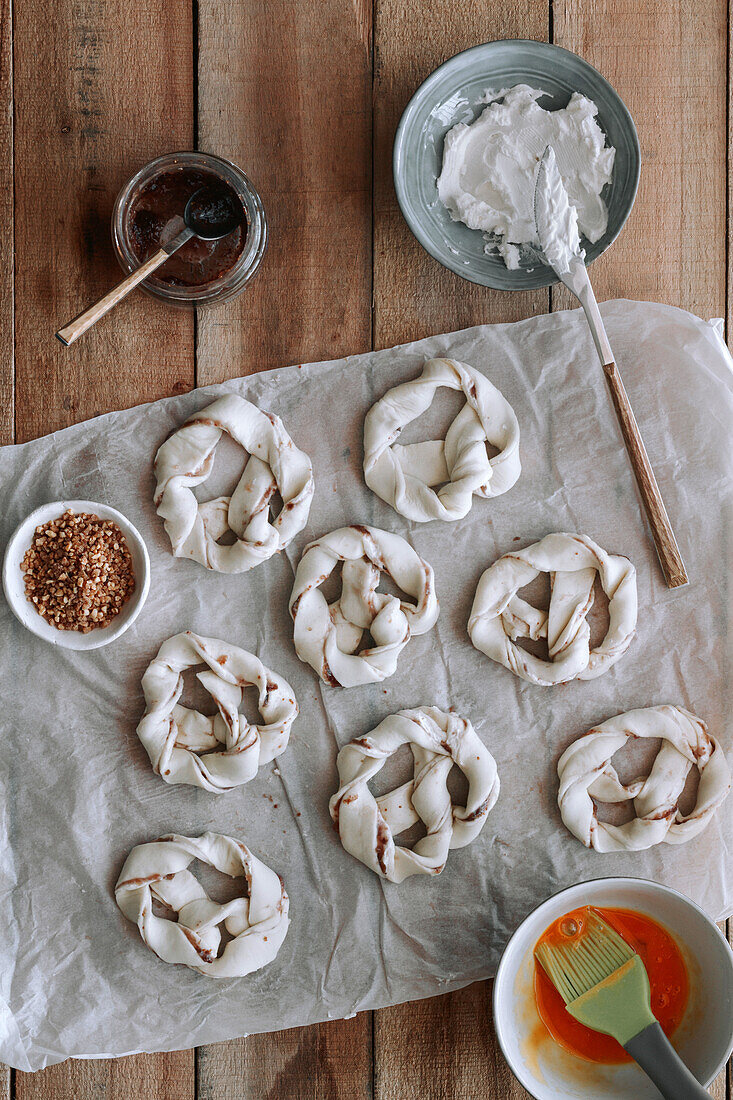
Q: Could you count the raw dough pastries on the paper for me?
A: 8